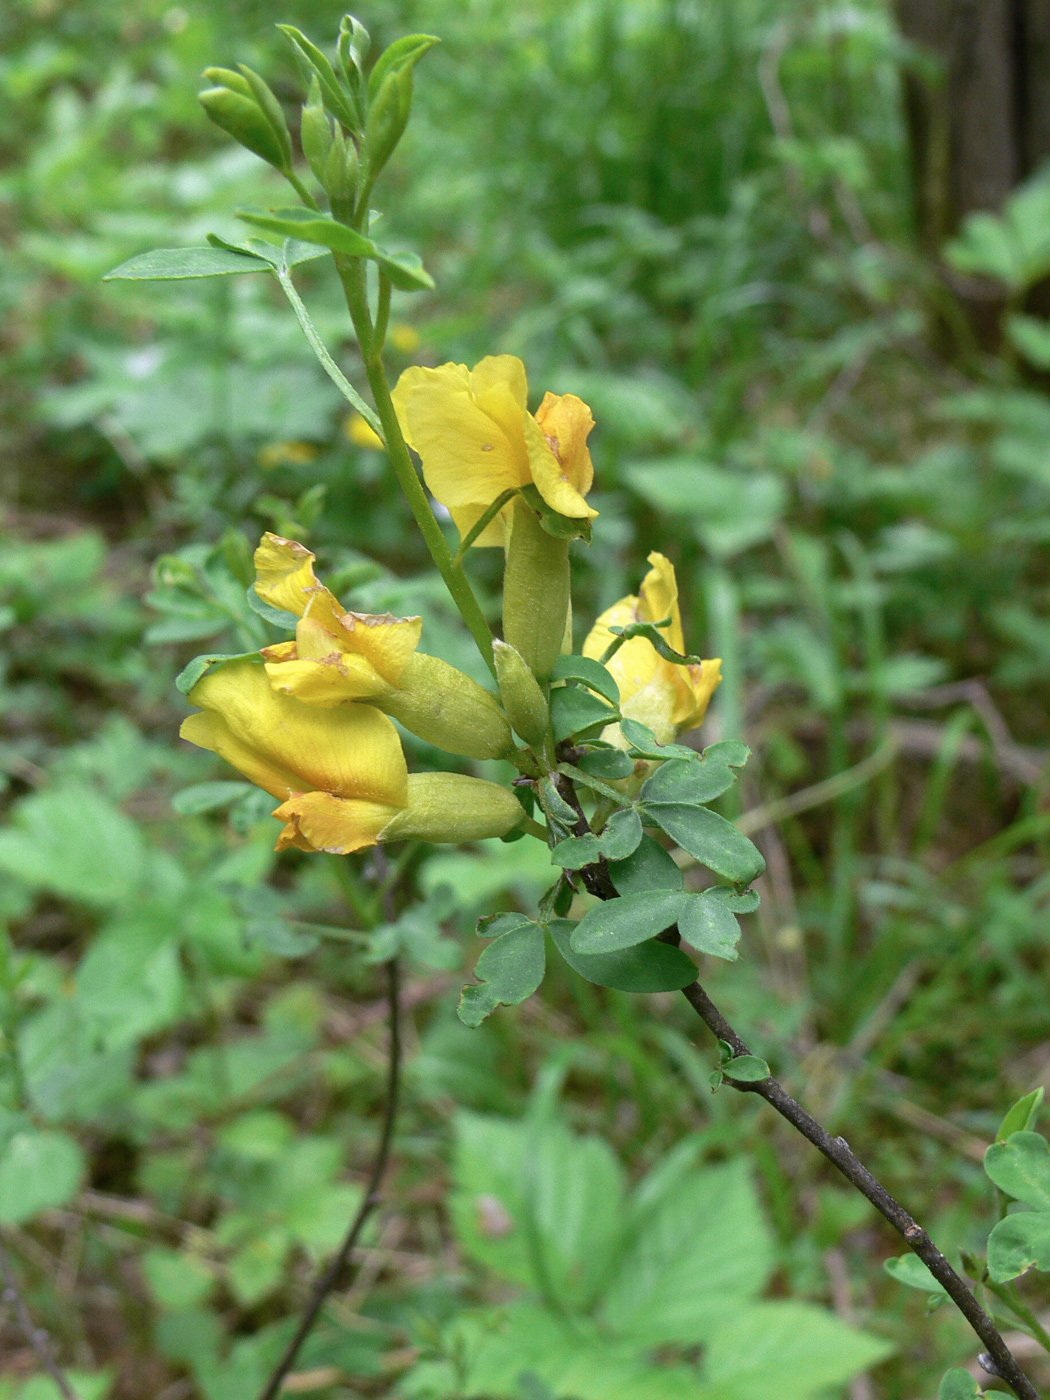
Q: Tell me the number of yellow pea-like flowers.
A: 4